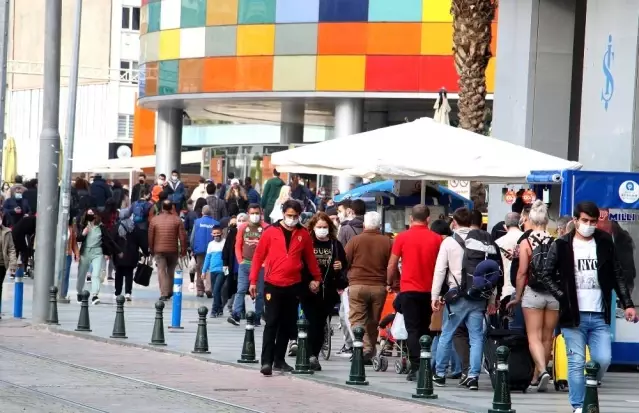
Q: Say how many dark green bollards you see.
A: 11